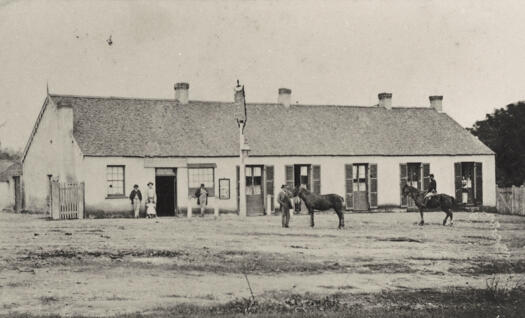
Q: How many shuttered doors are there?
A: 5